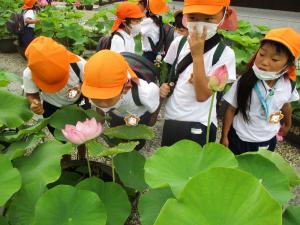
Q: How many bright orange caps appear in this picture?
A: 7